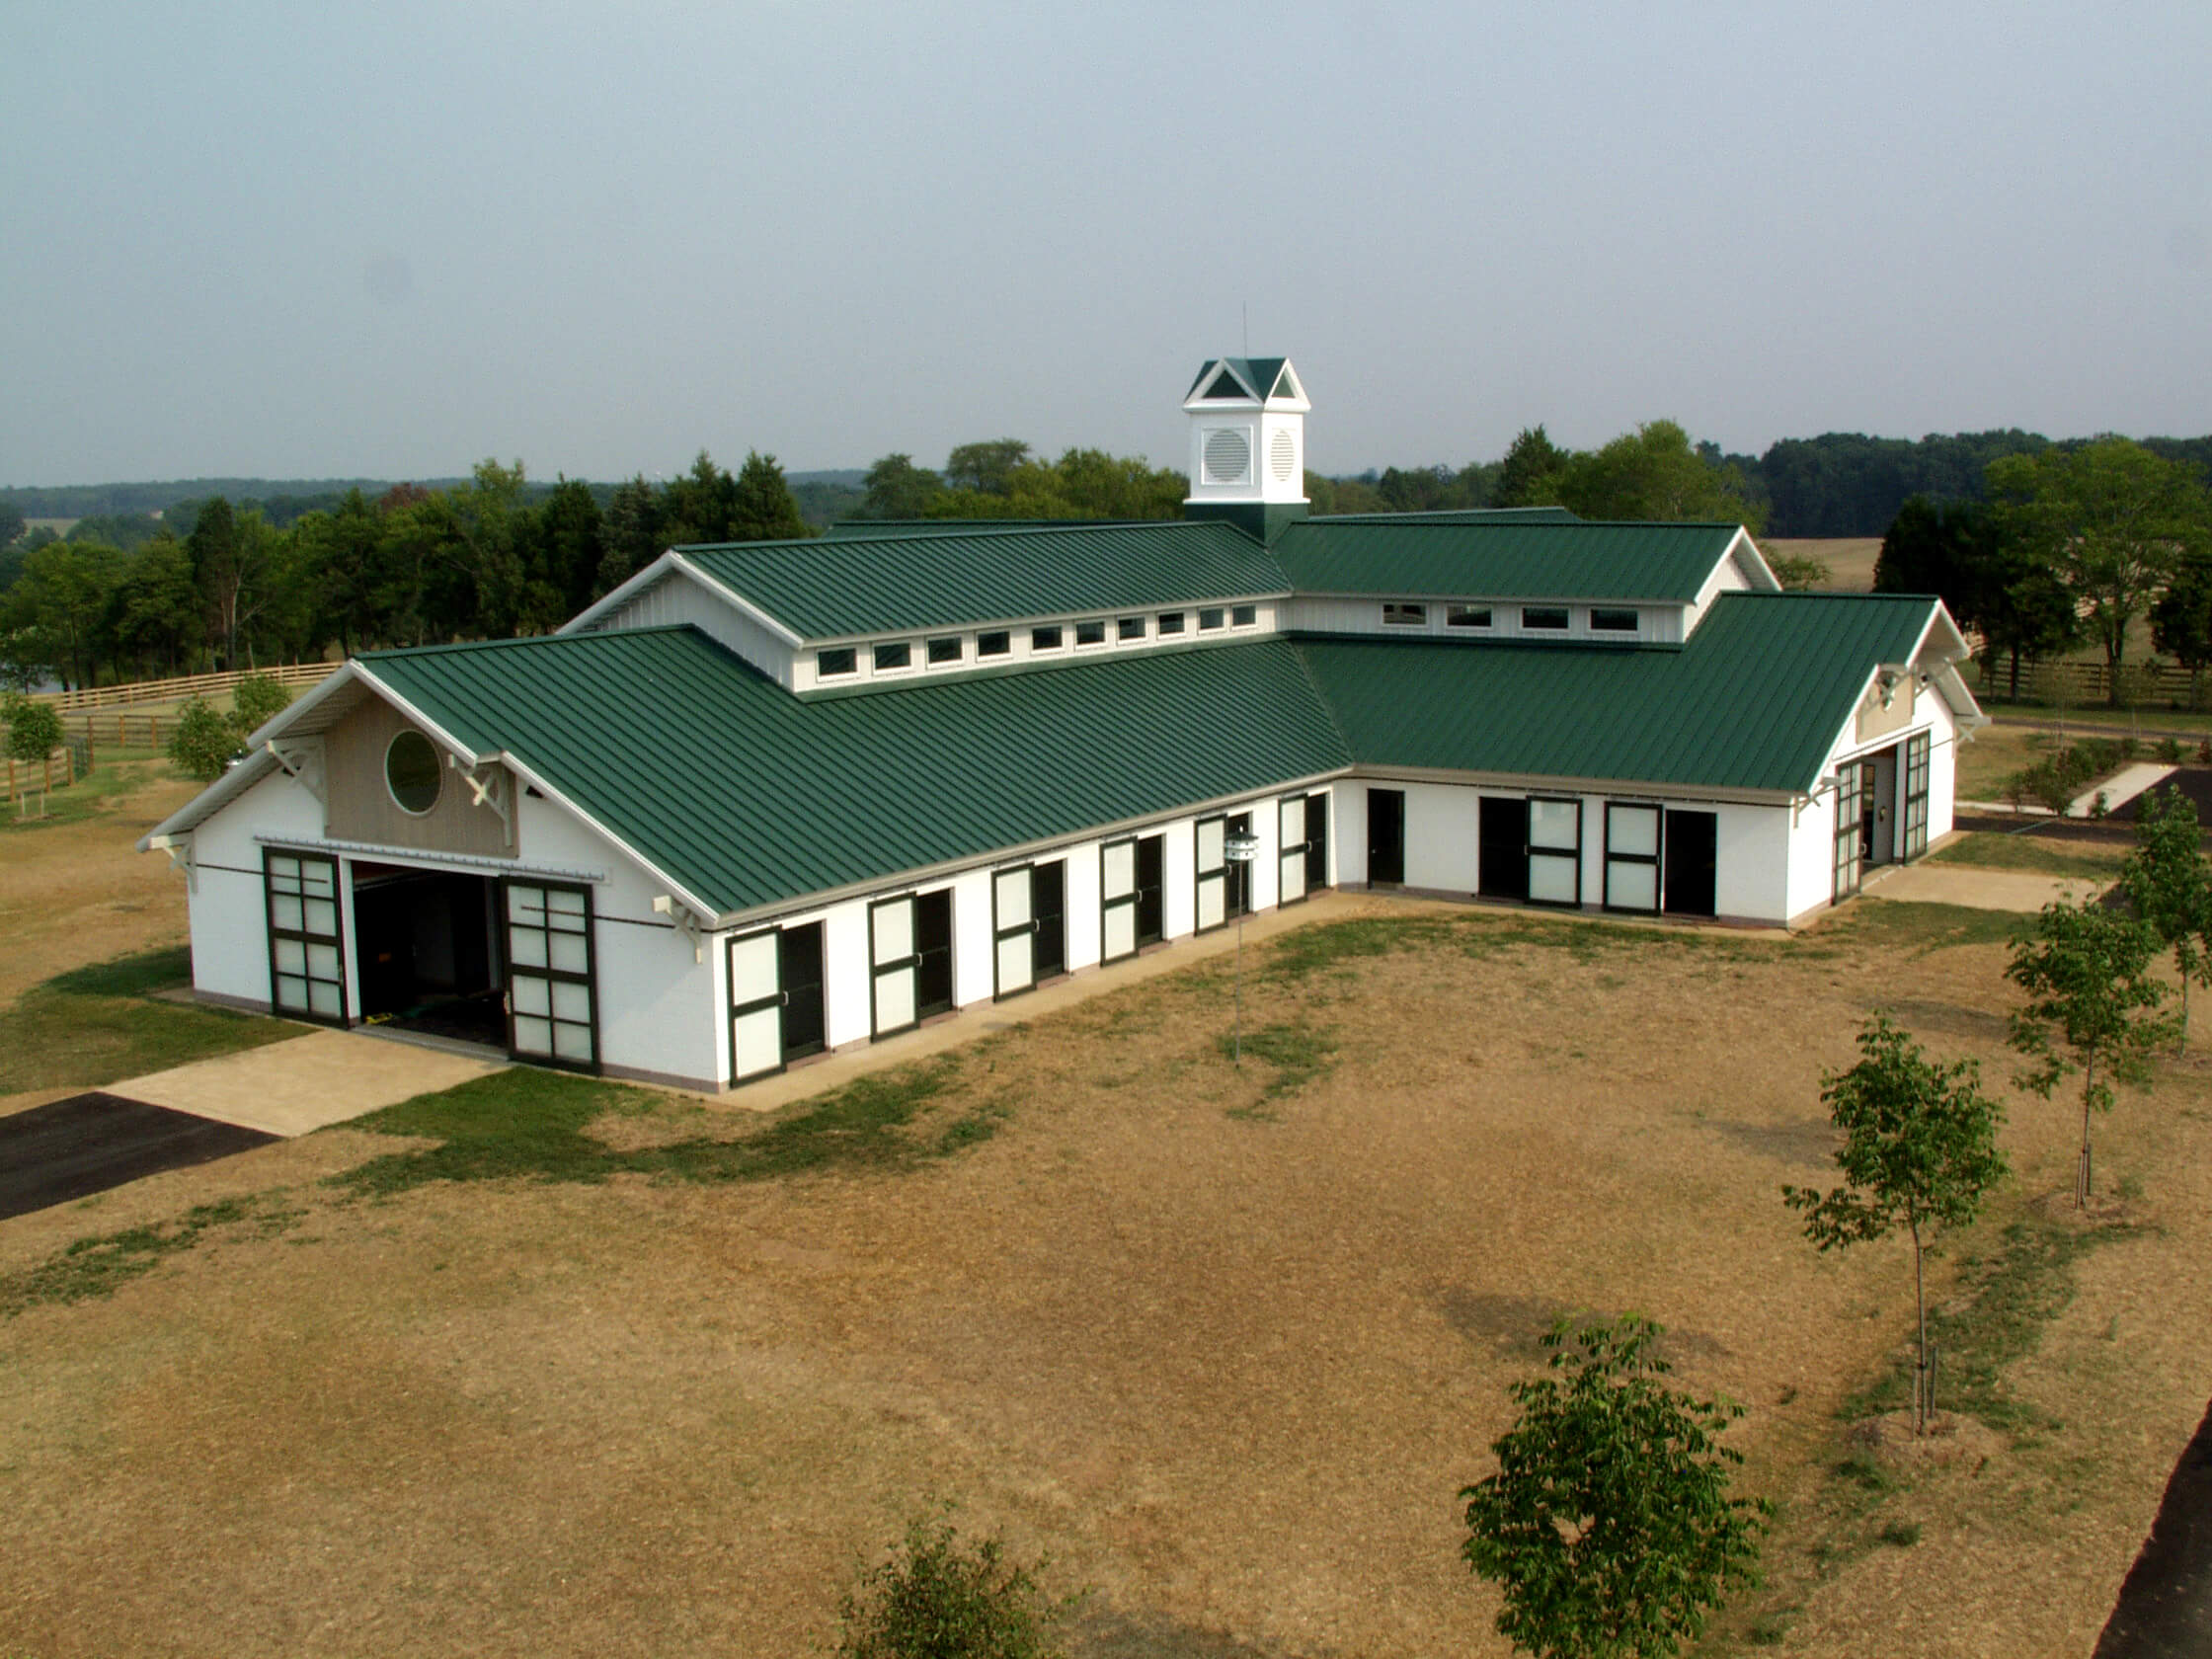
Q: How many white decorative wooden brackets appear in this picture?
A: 8